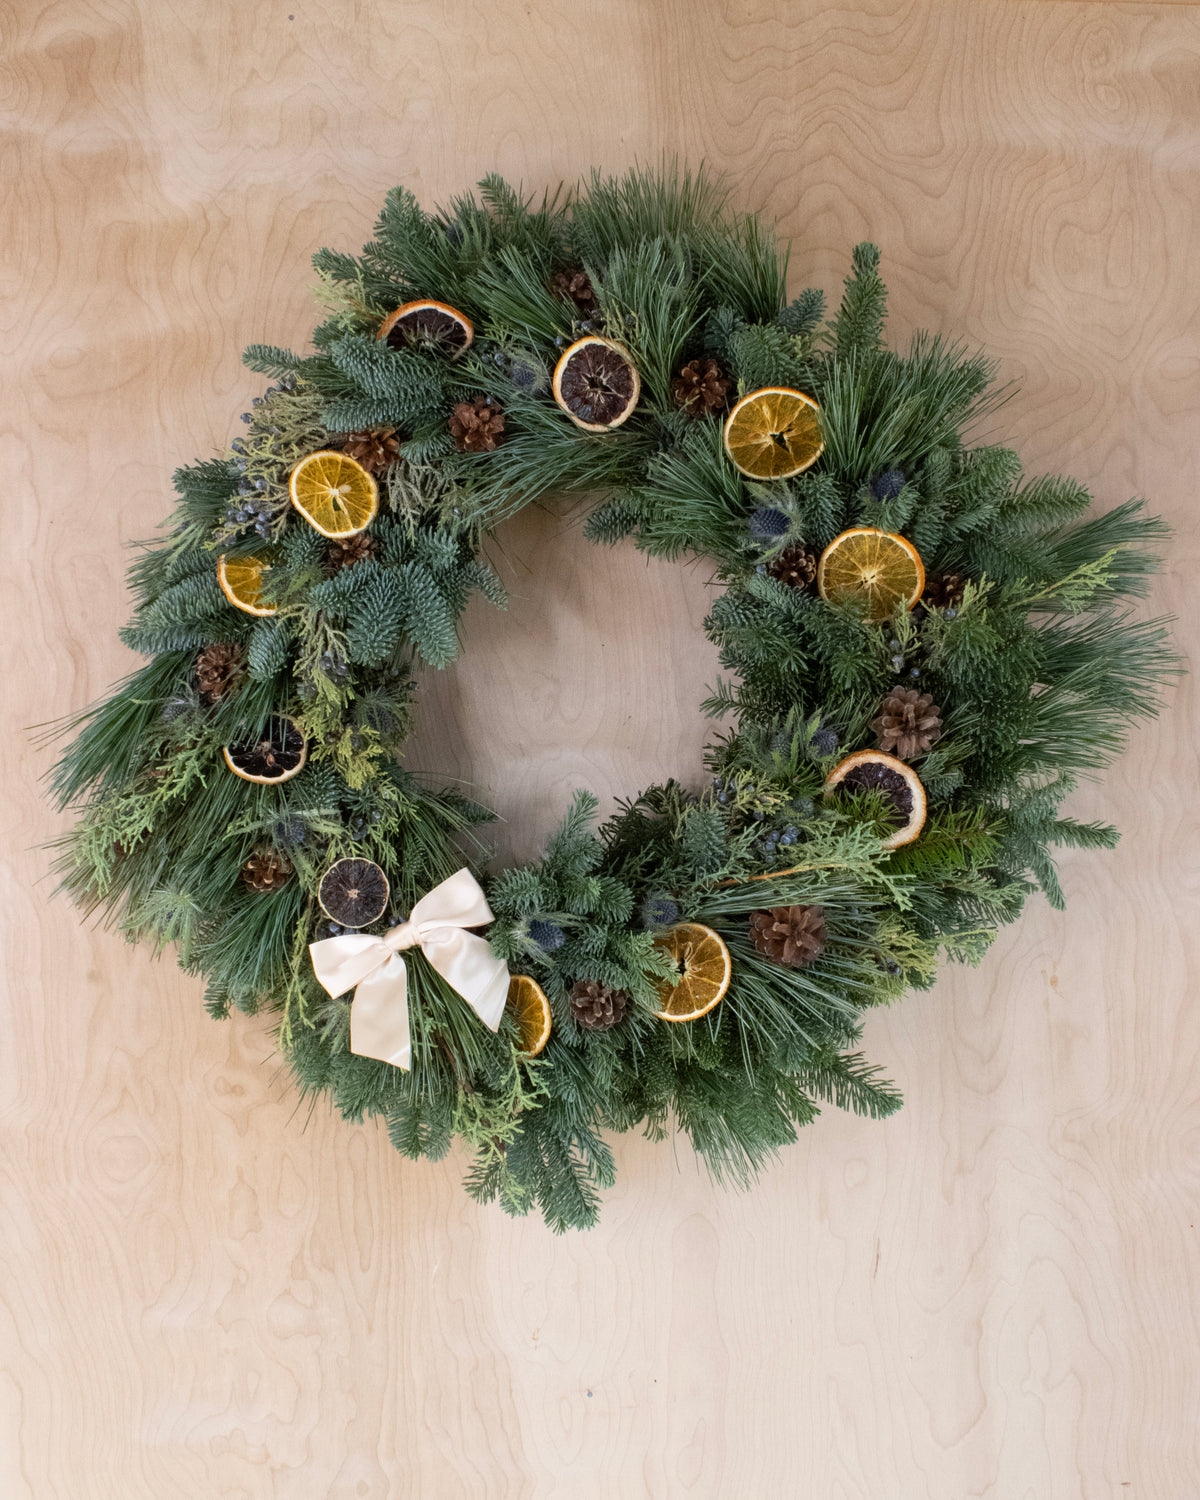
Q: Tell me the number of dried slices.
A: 11